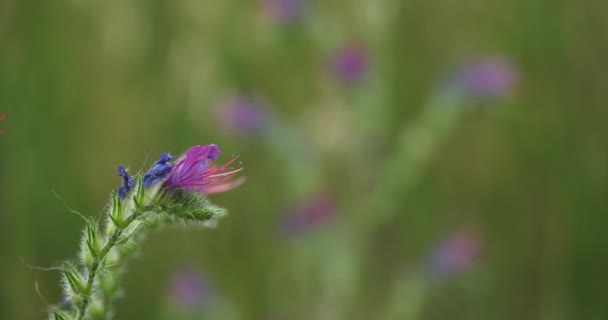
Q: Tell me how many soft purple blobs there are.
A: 7